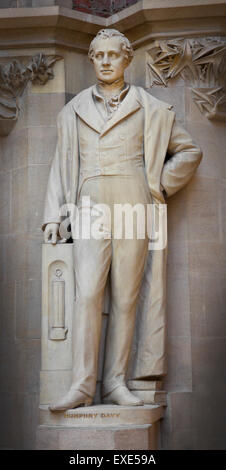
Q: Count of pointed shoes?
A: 2